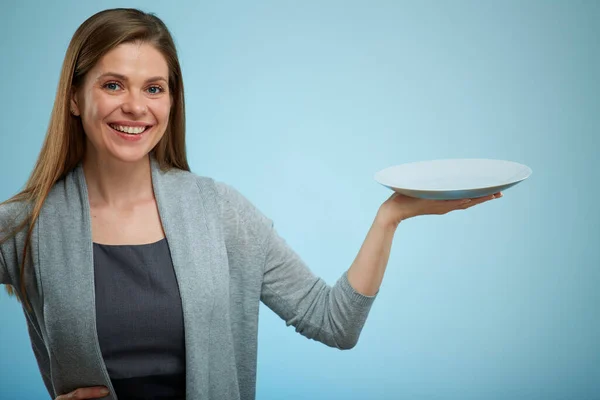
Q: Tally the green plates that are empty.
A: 0